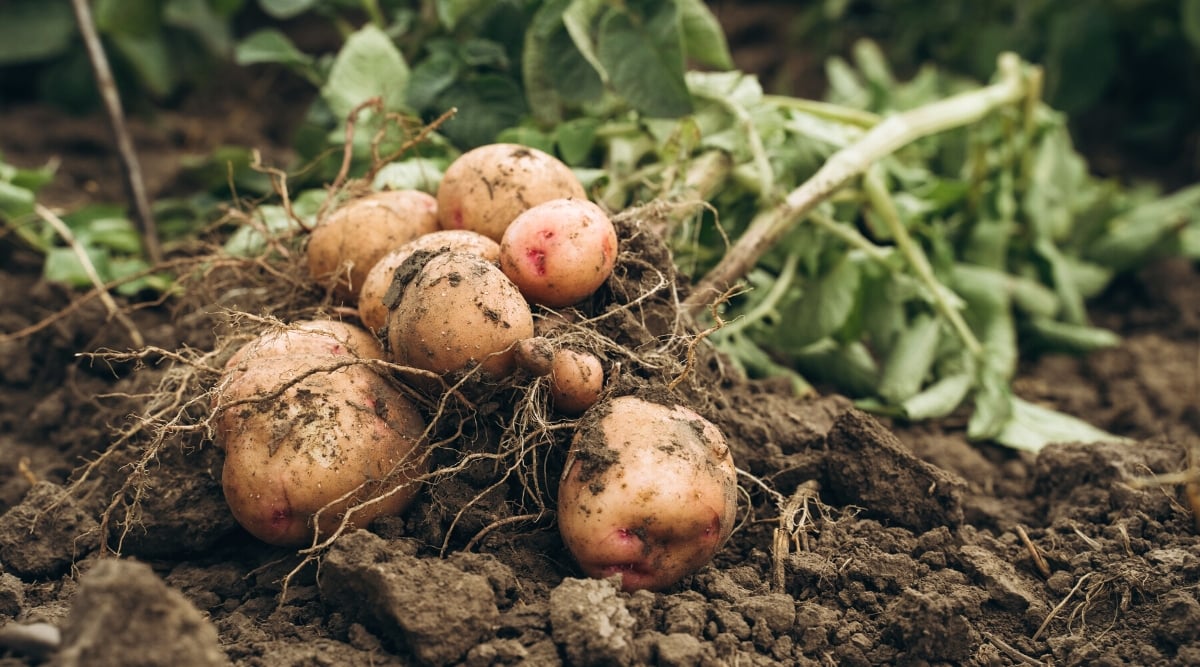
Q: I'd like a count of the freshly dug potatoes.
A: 9